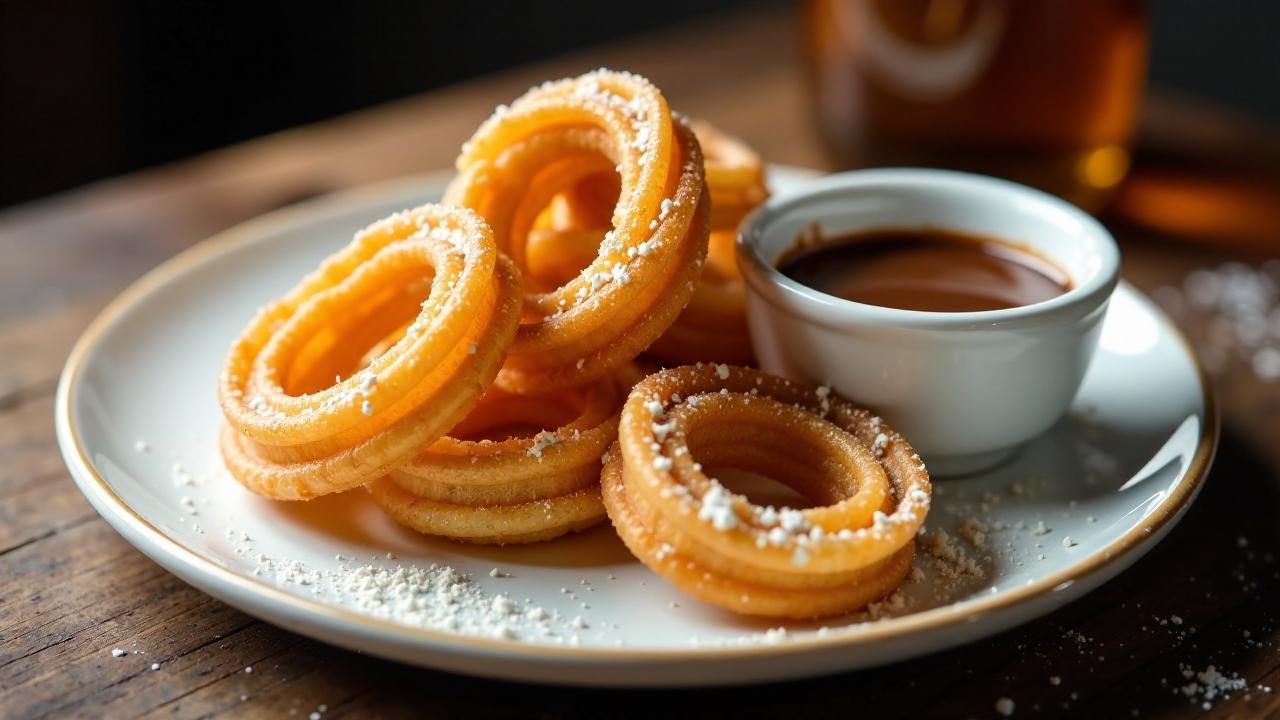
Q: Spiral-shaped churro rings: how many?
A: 5